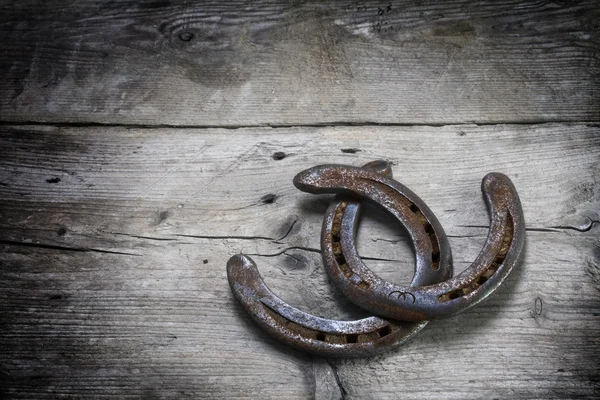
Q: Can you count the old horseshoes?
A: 2